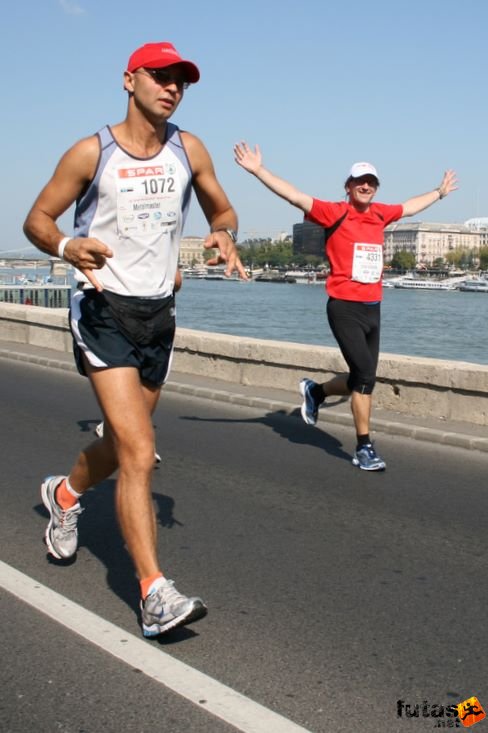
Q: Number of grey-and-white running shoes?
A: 2